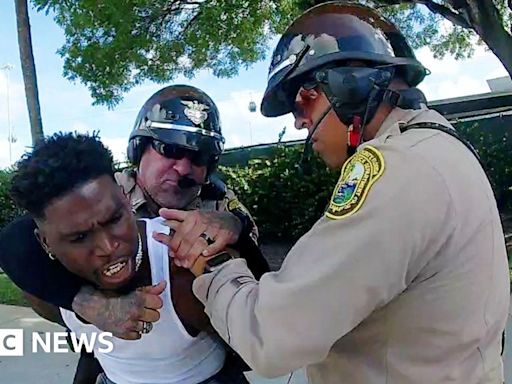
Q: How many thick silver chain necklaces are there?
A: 1